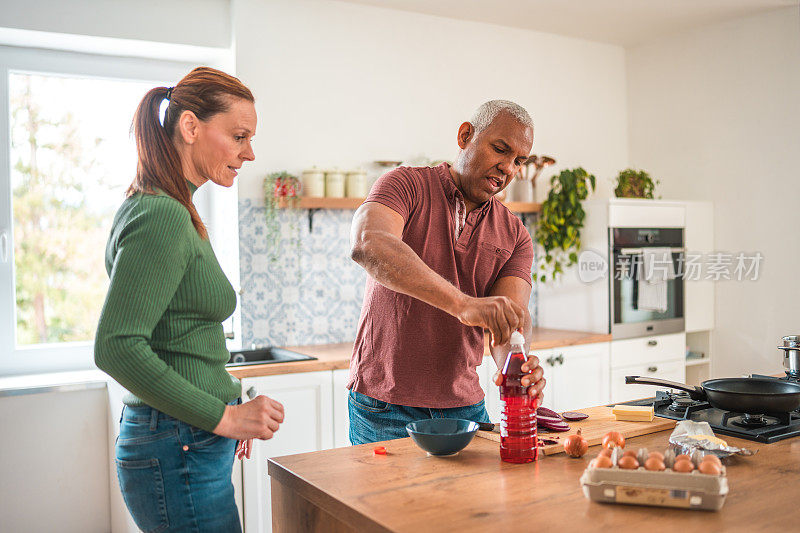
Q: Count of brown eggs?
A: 10